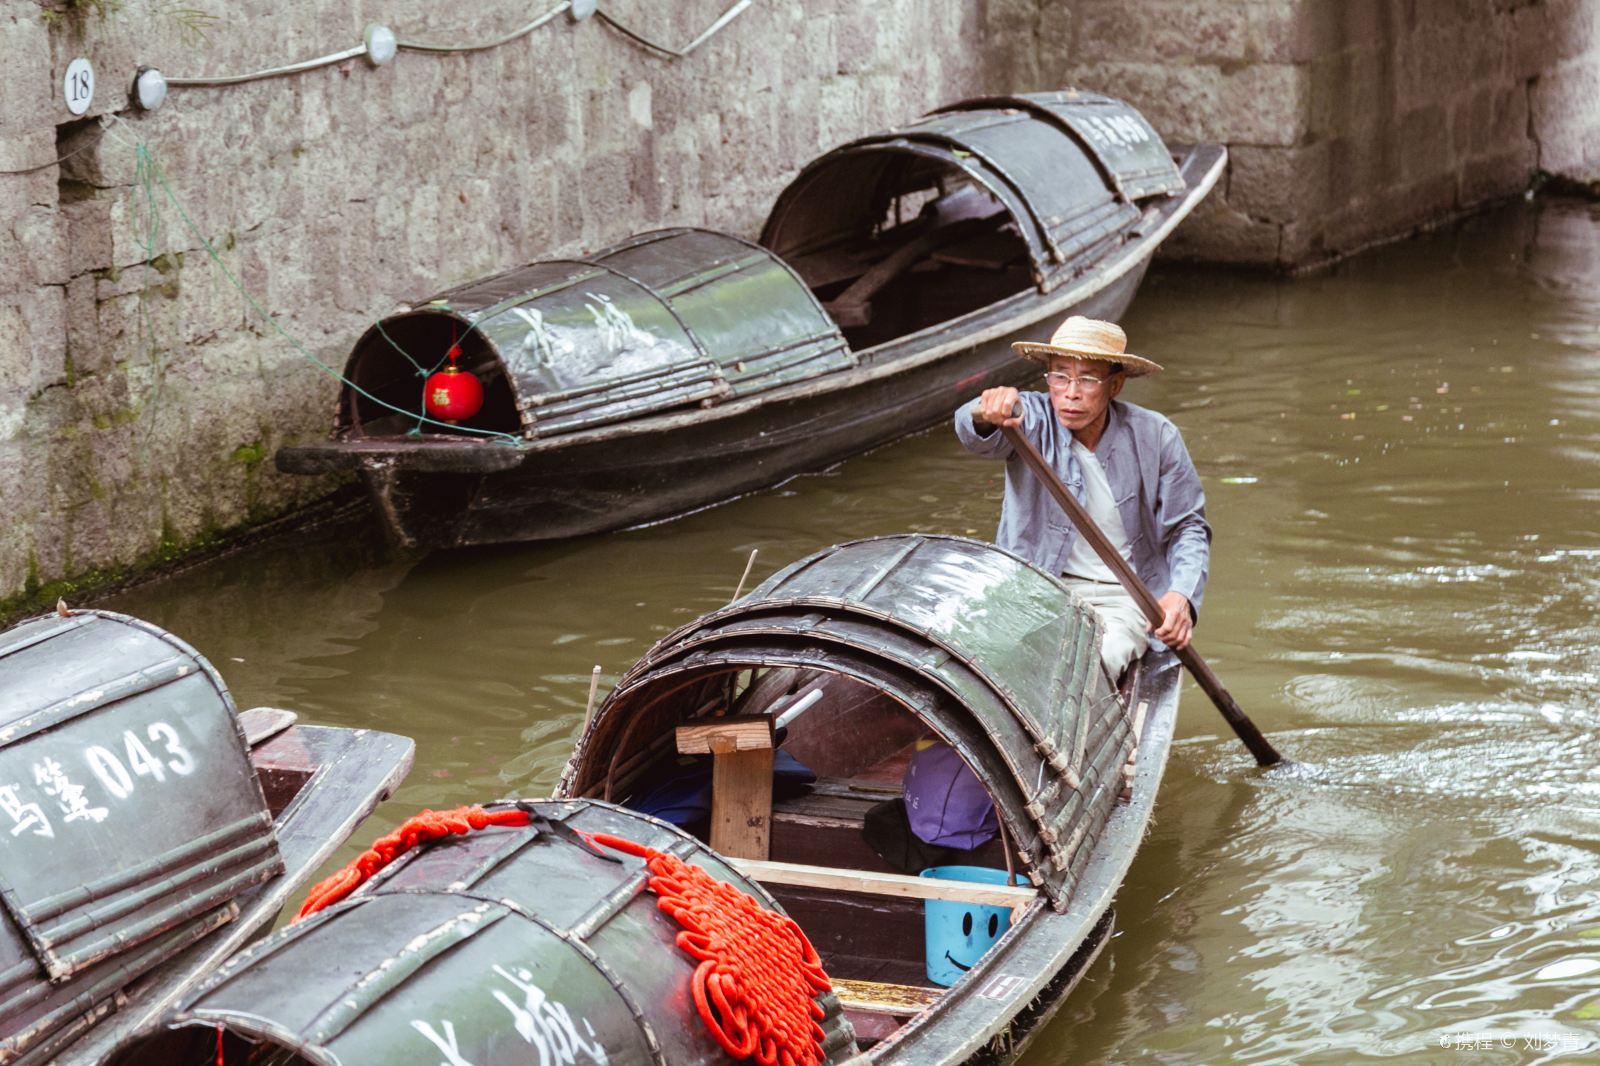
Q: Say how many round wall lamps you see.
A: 3